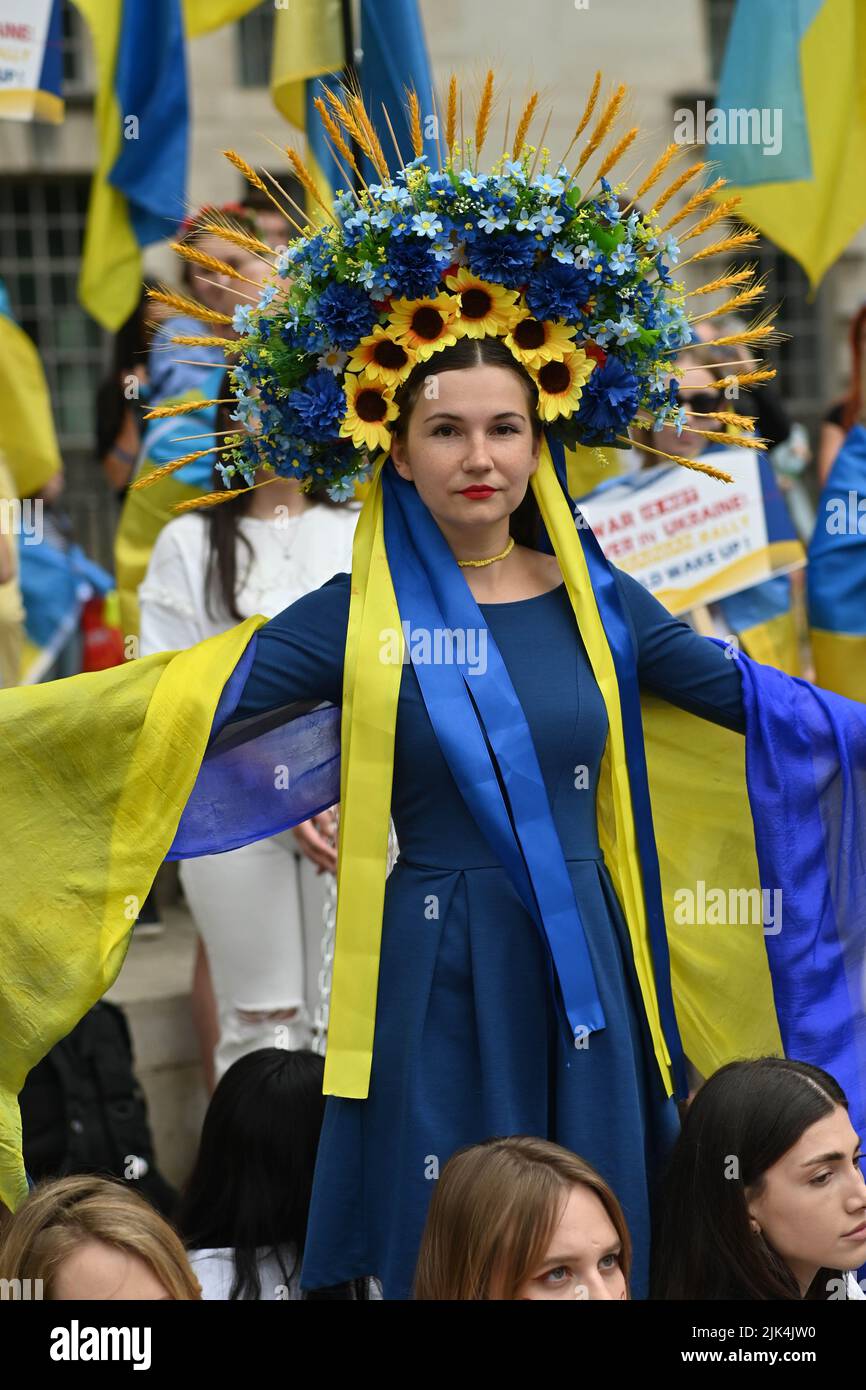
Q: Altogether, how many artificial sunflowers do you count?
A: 6